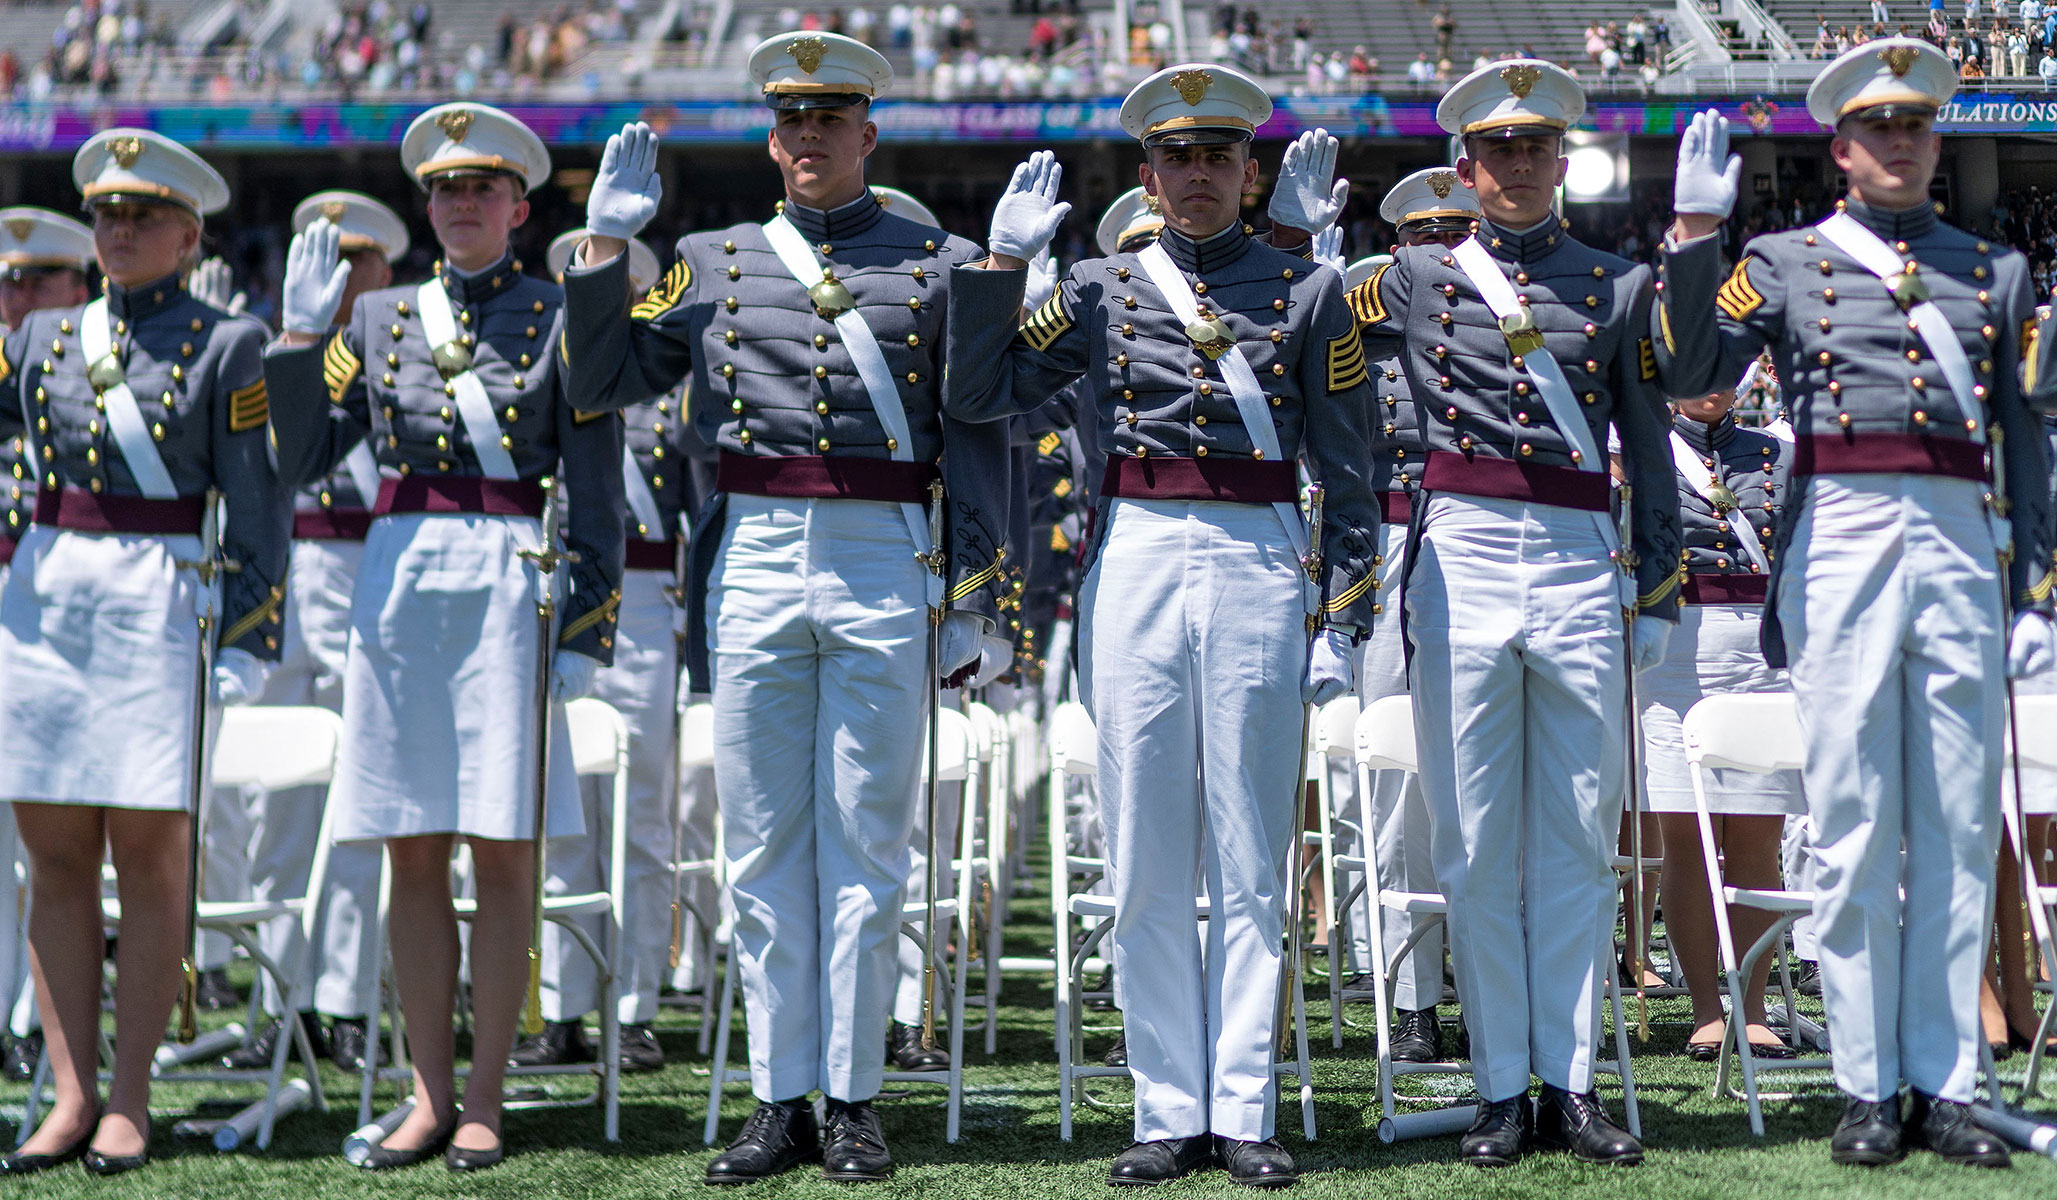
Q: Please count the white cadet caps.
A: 13